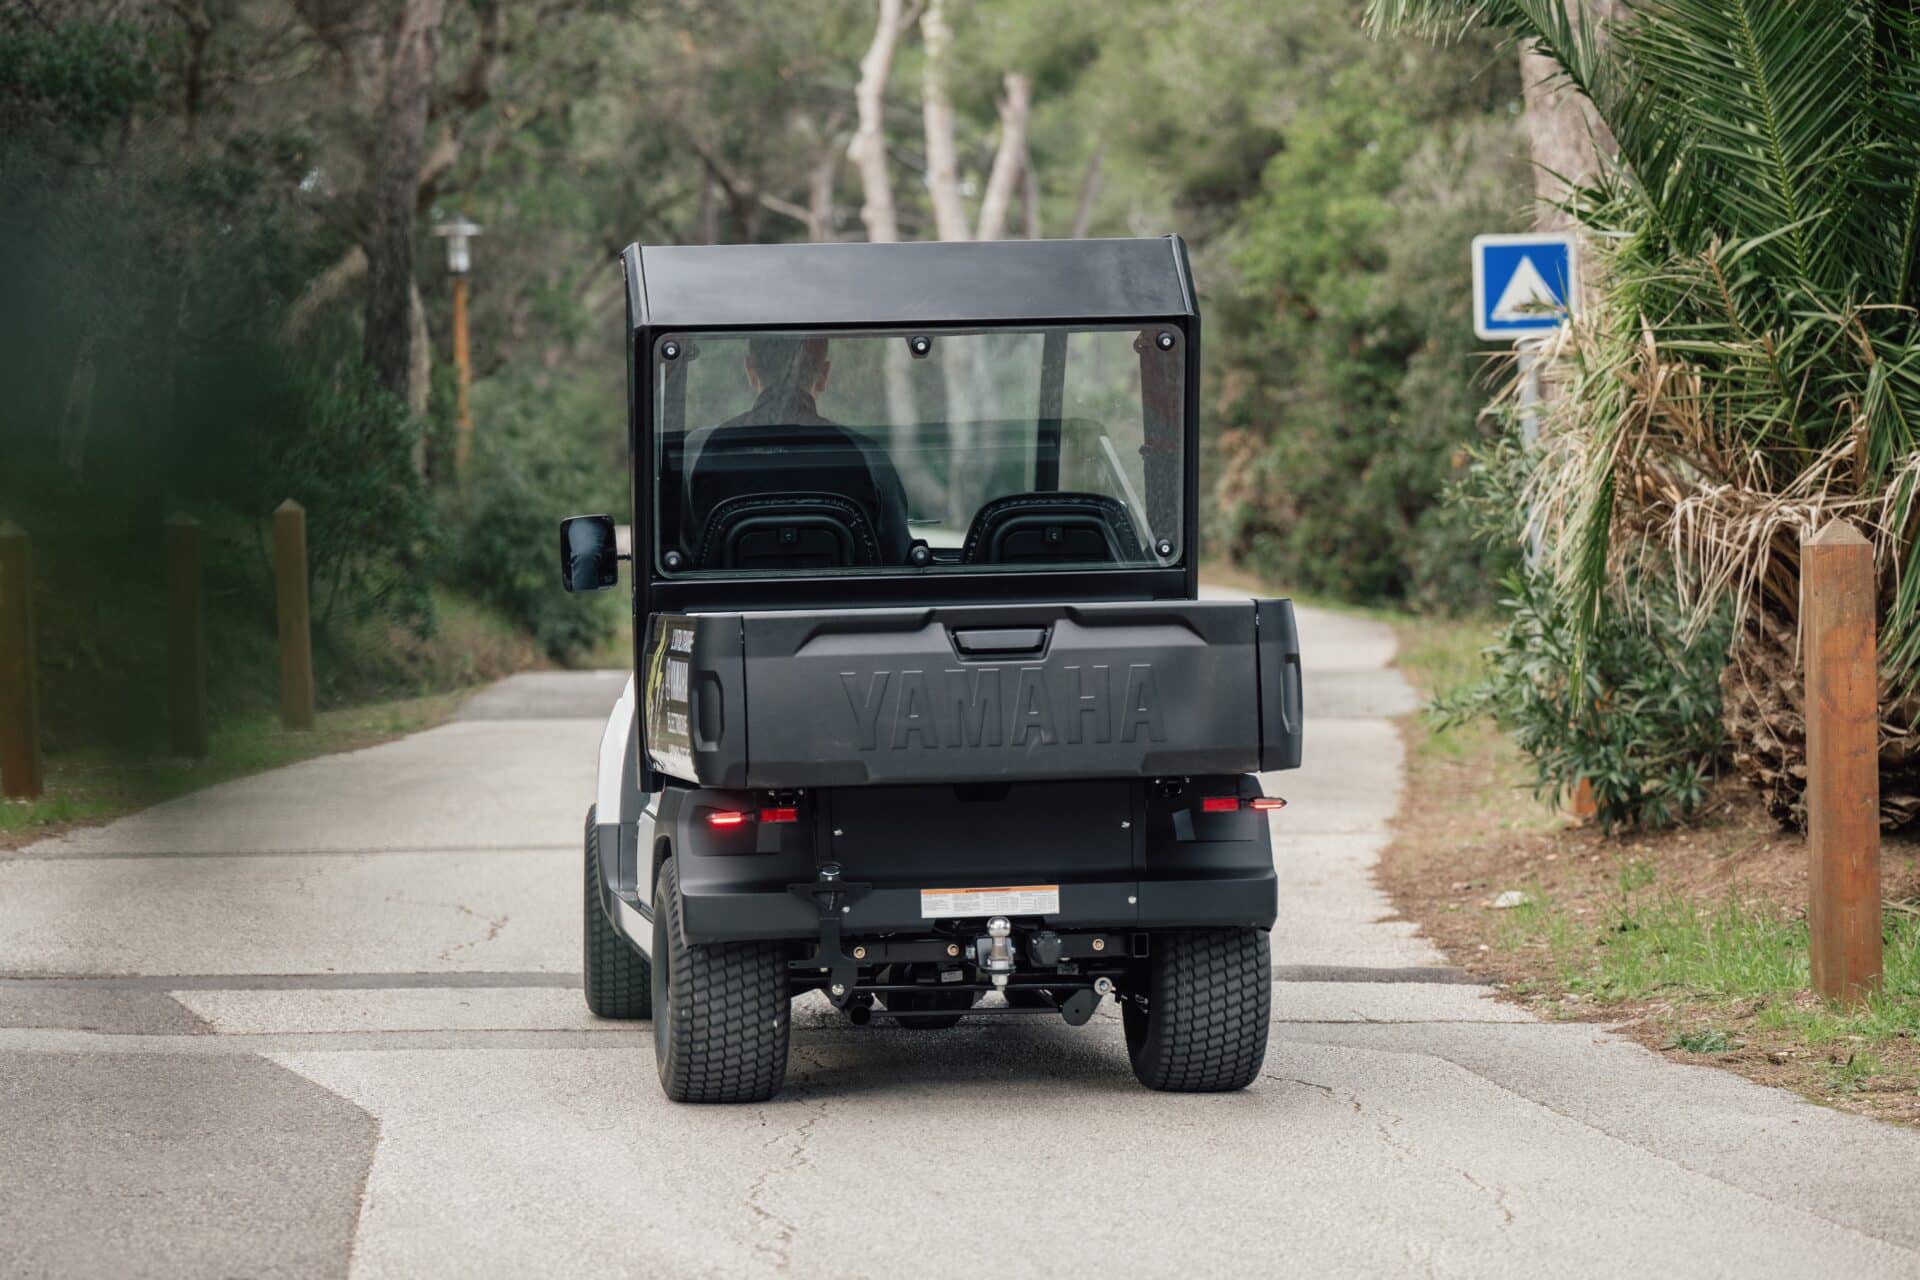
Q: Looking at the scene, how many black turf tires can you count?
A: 3